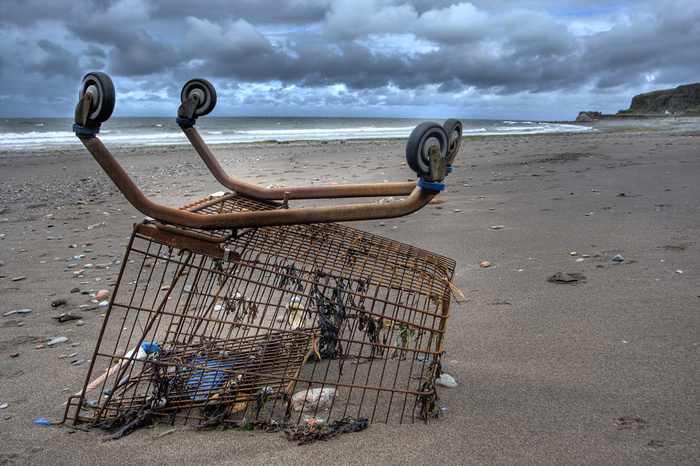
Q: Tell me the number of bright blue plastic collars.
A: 4